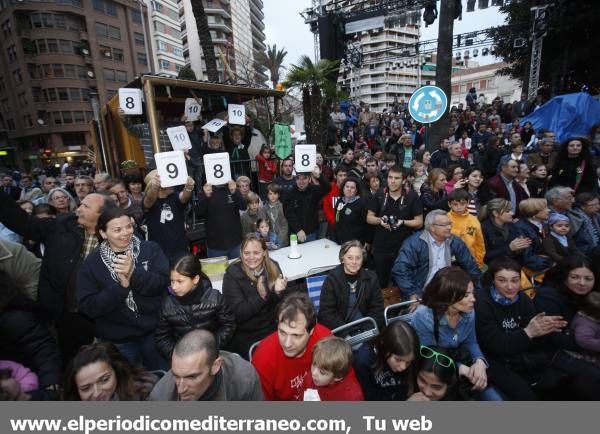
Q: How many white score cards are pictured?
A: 8